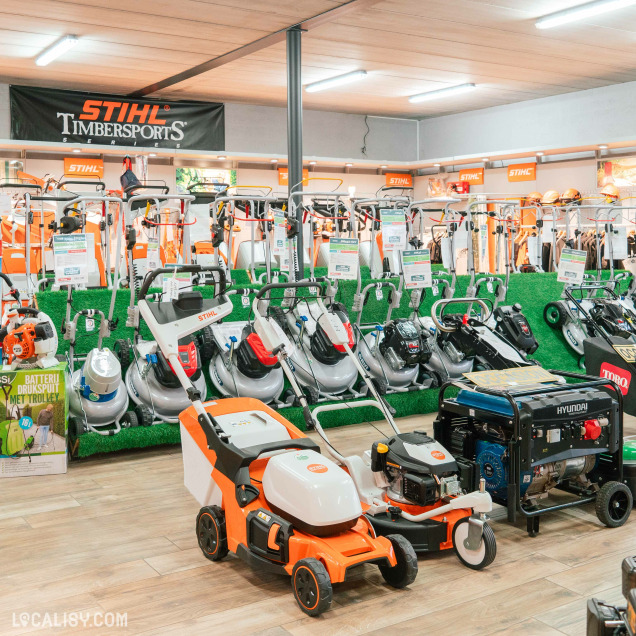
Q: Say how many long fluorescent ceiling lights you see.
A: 4